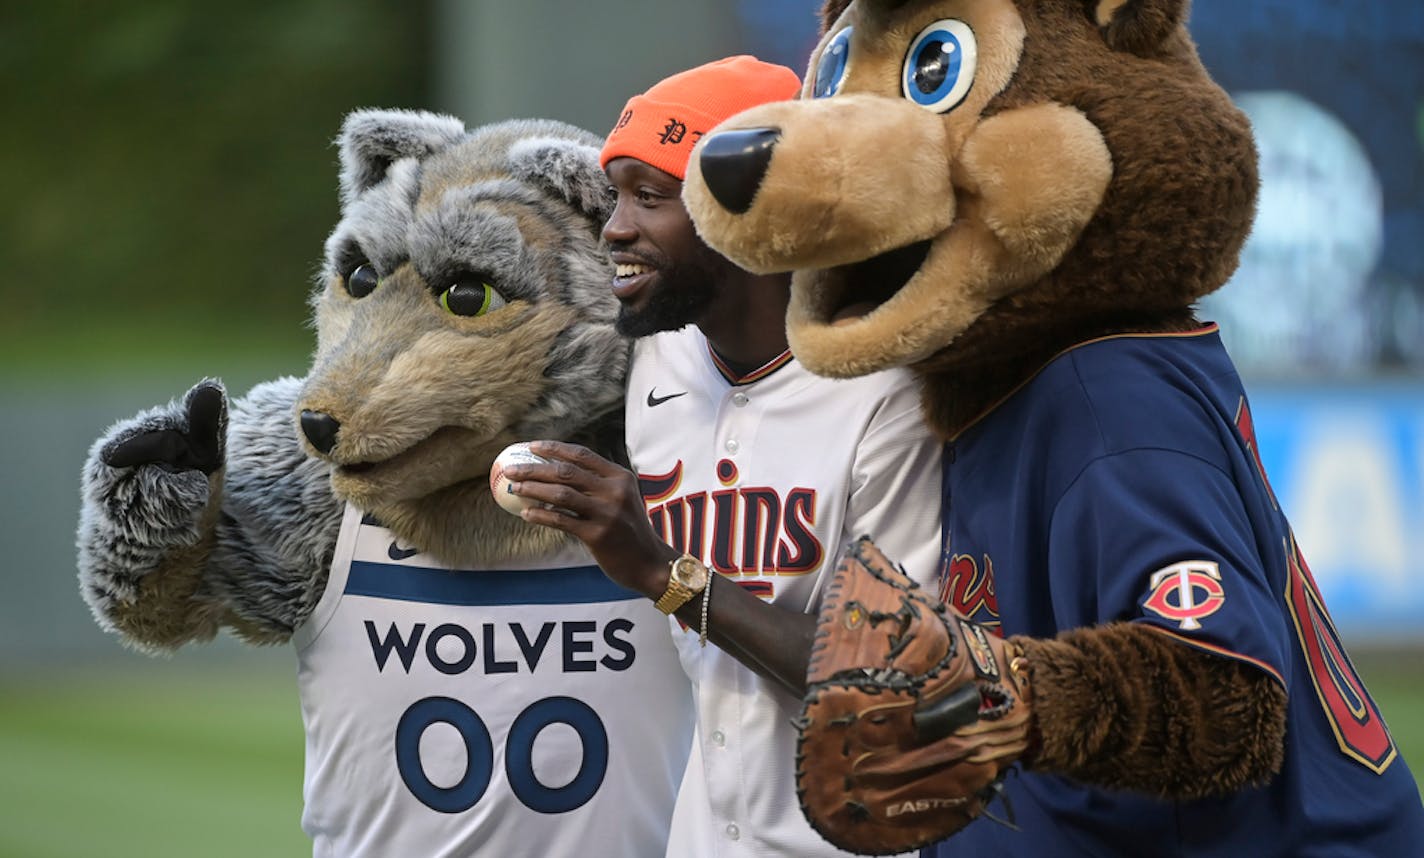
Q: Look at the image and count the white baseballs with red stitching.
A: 1